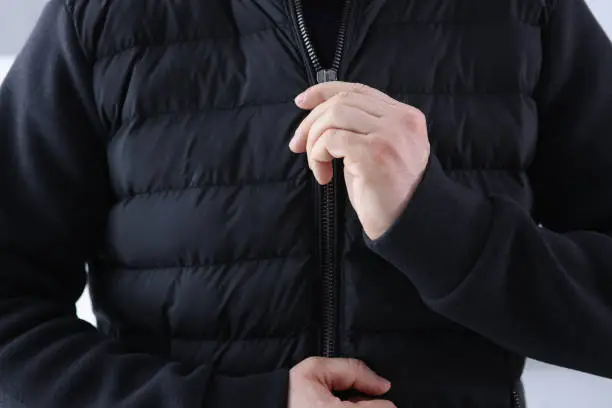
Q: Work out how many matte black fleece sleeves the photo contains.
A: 2